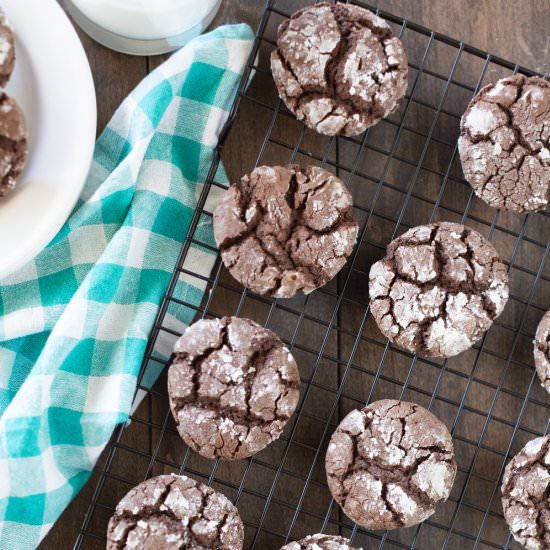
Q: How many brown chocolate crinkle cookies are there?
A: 12